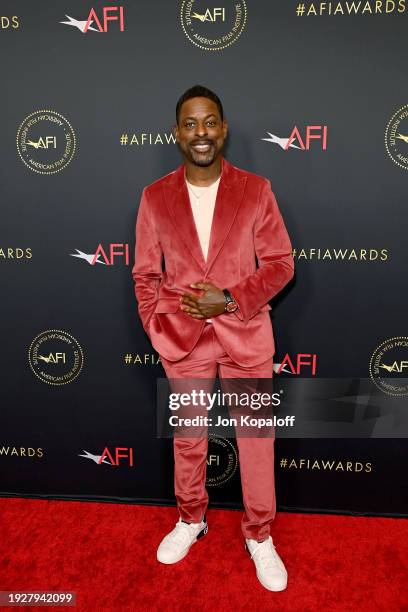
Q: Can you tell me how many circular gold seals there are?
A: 6